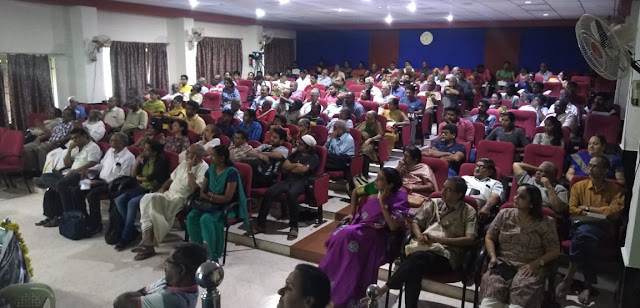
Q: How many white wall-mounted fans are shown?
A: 4